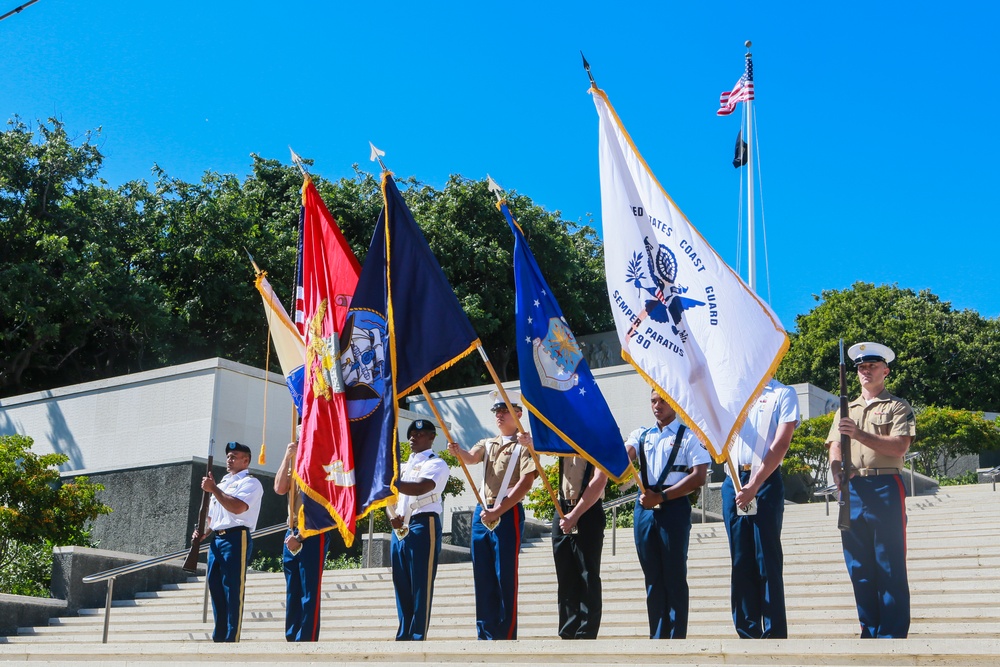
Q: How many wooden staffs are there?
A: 6